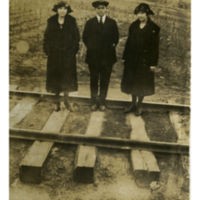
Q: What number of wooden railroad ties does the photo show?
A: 5